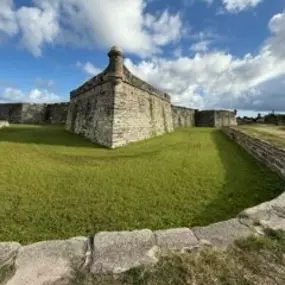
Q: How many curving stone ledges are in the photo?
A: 1